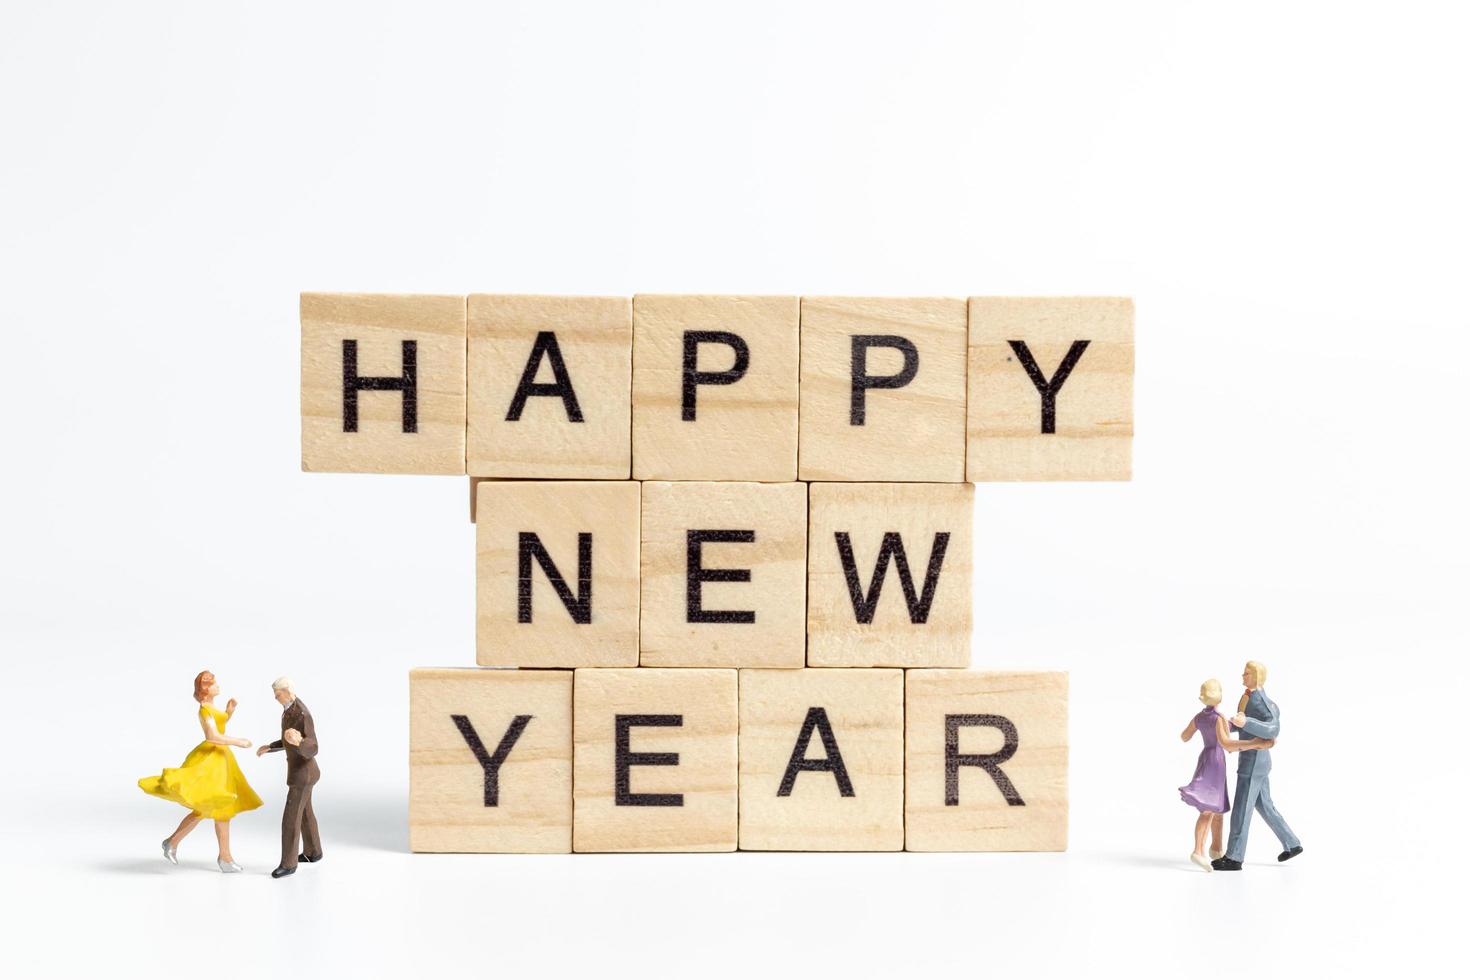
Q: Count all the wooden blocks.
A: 12